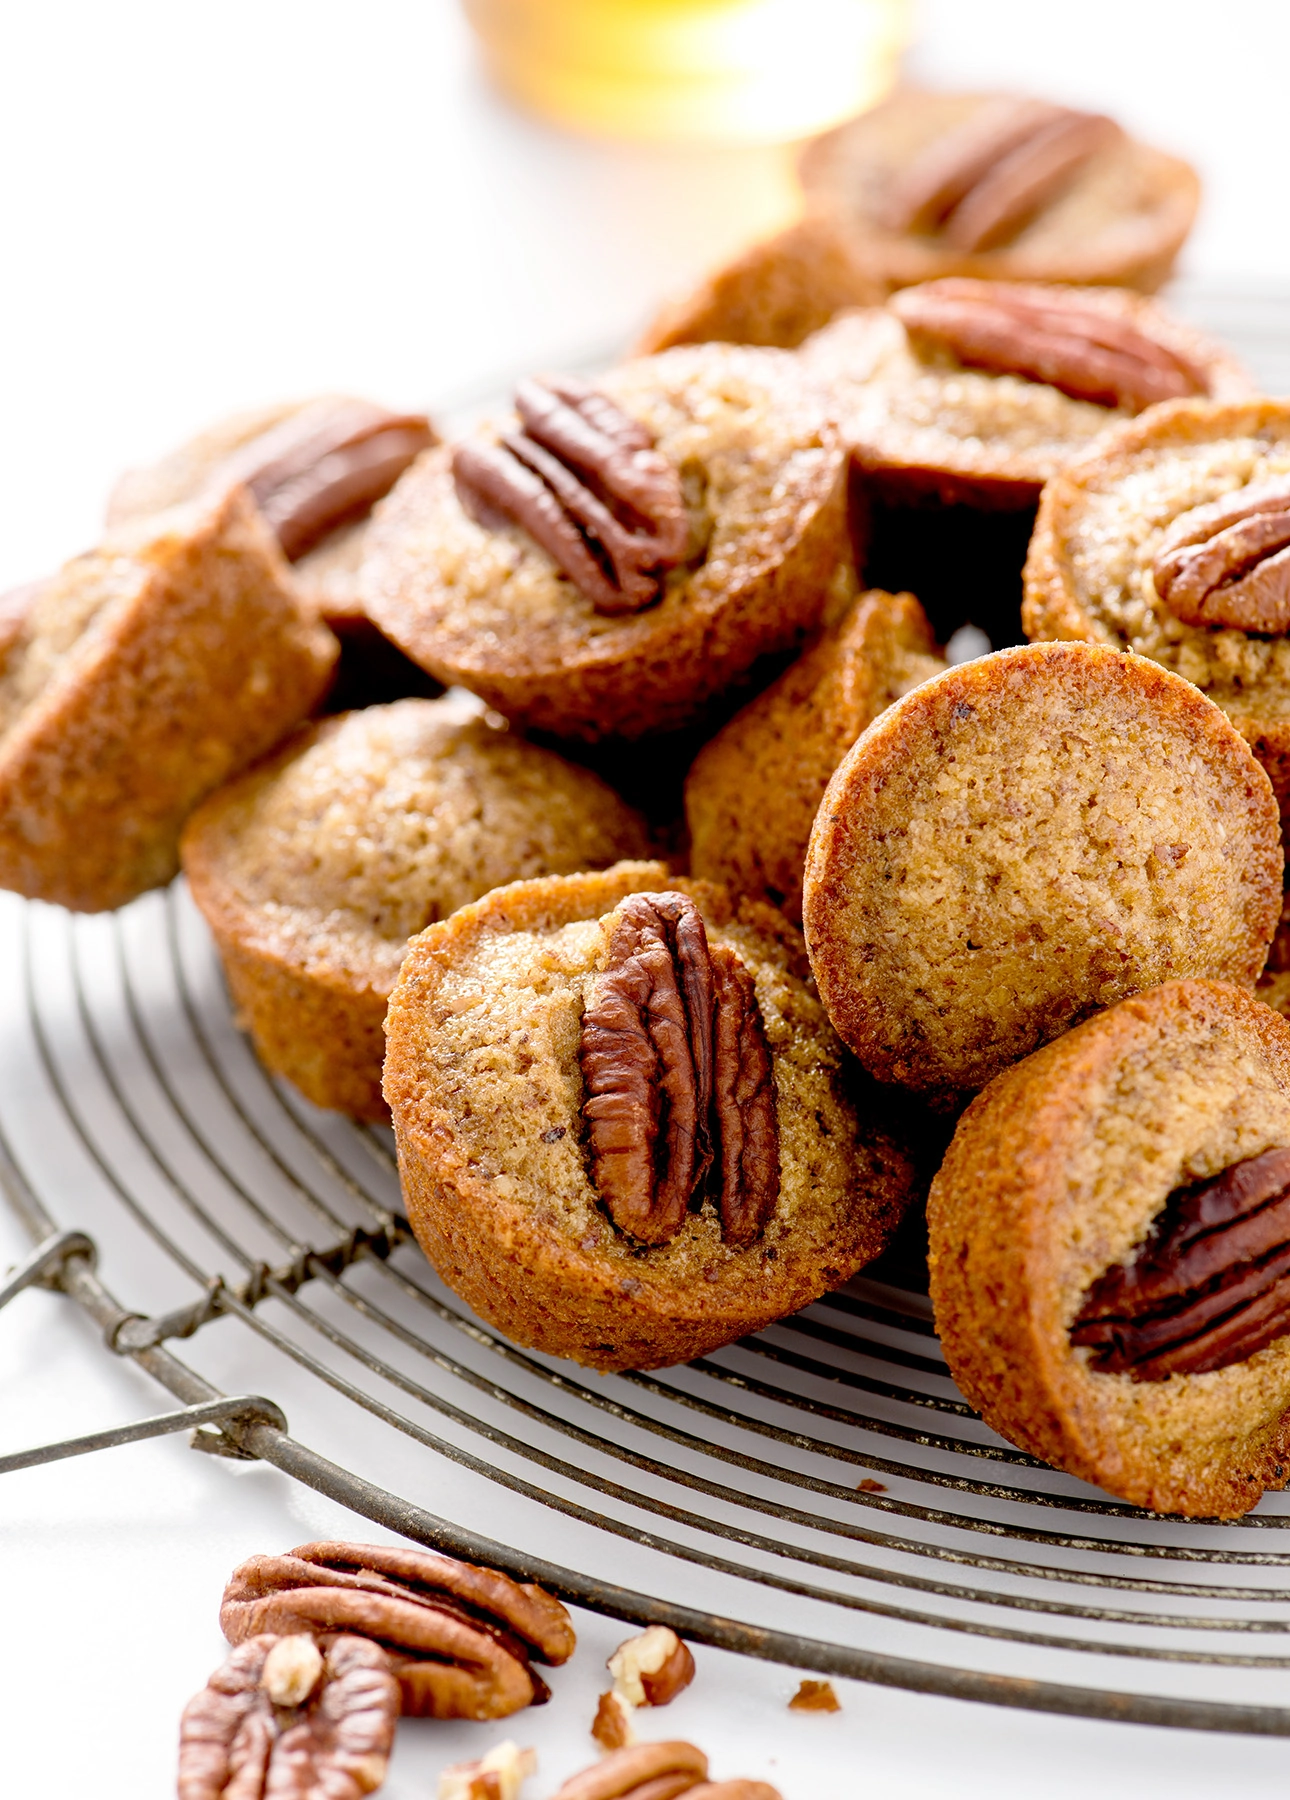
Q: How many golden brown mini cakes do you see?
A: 12